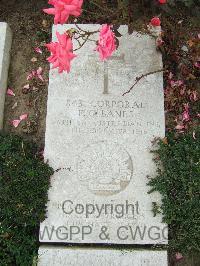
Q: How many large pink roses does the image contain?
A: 3